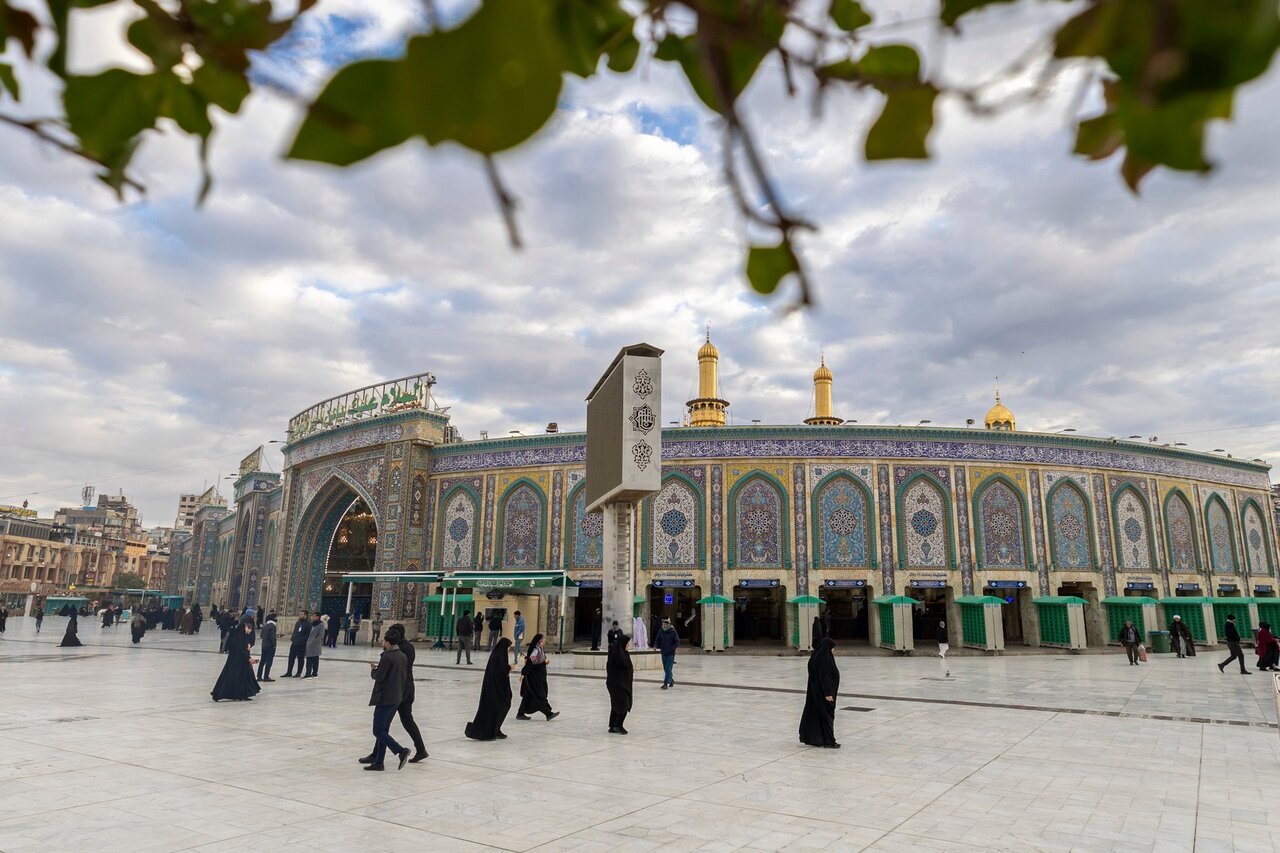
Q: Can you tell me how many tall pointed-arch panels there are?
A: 13